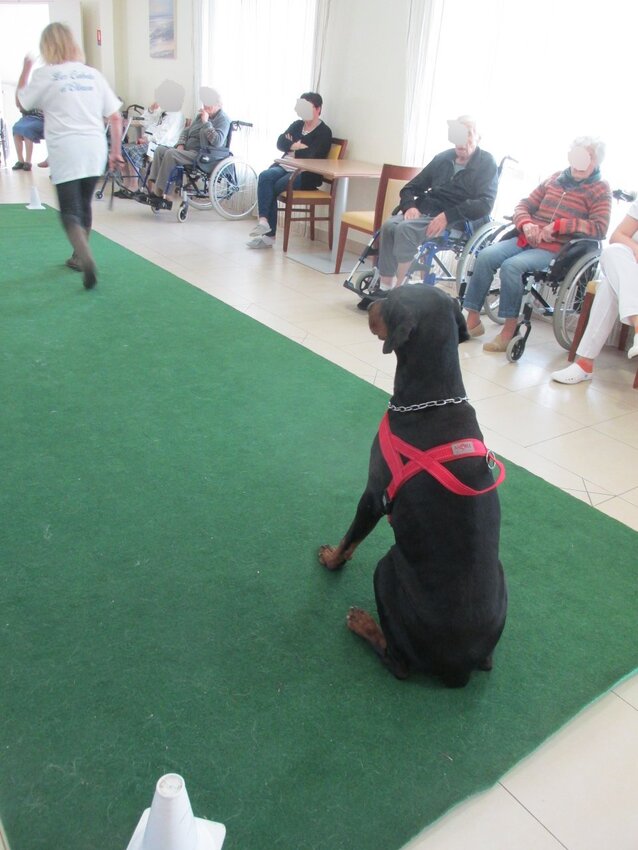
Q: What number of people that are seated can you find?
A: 7